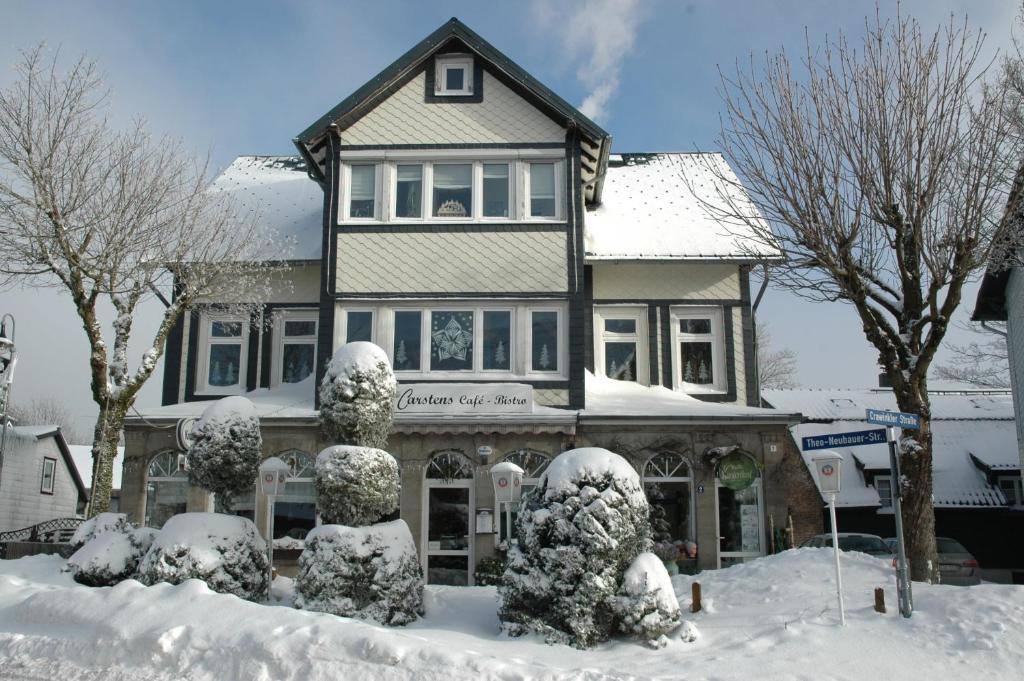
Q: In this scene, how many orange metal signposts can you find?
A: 0